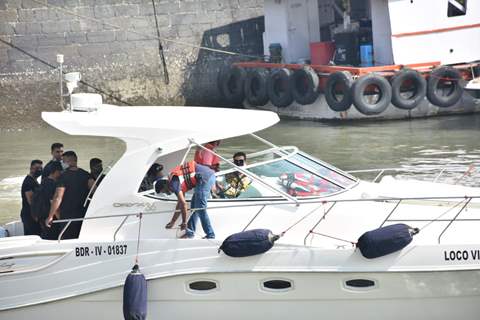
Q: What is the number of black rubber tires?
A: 8